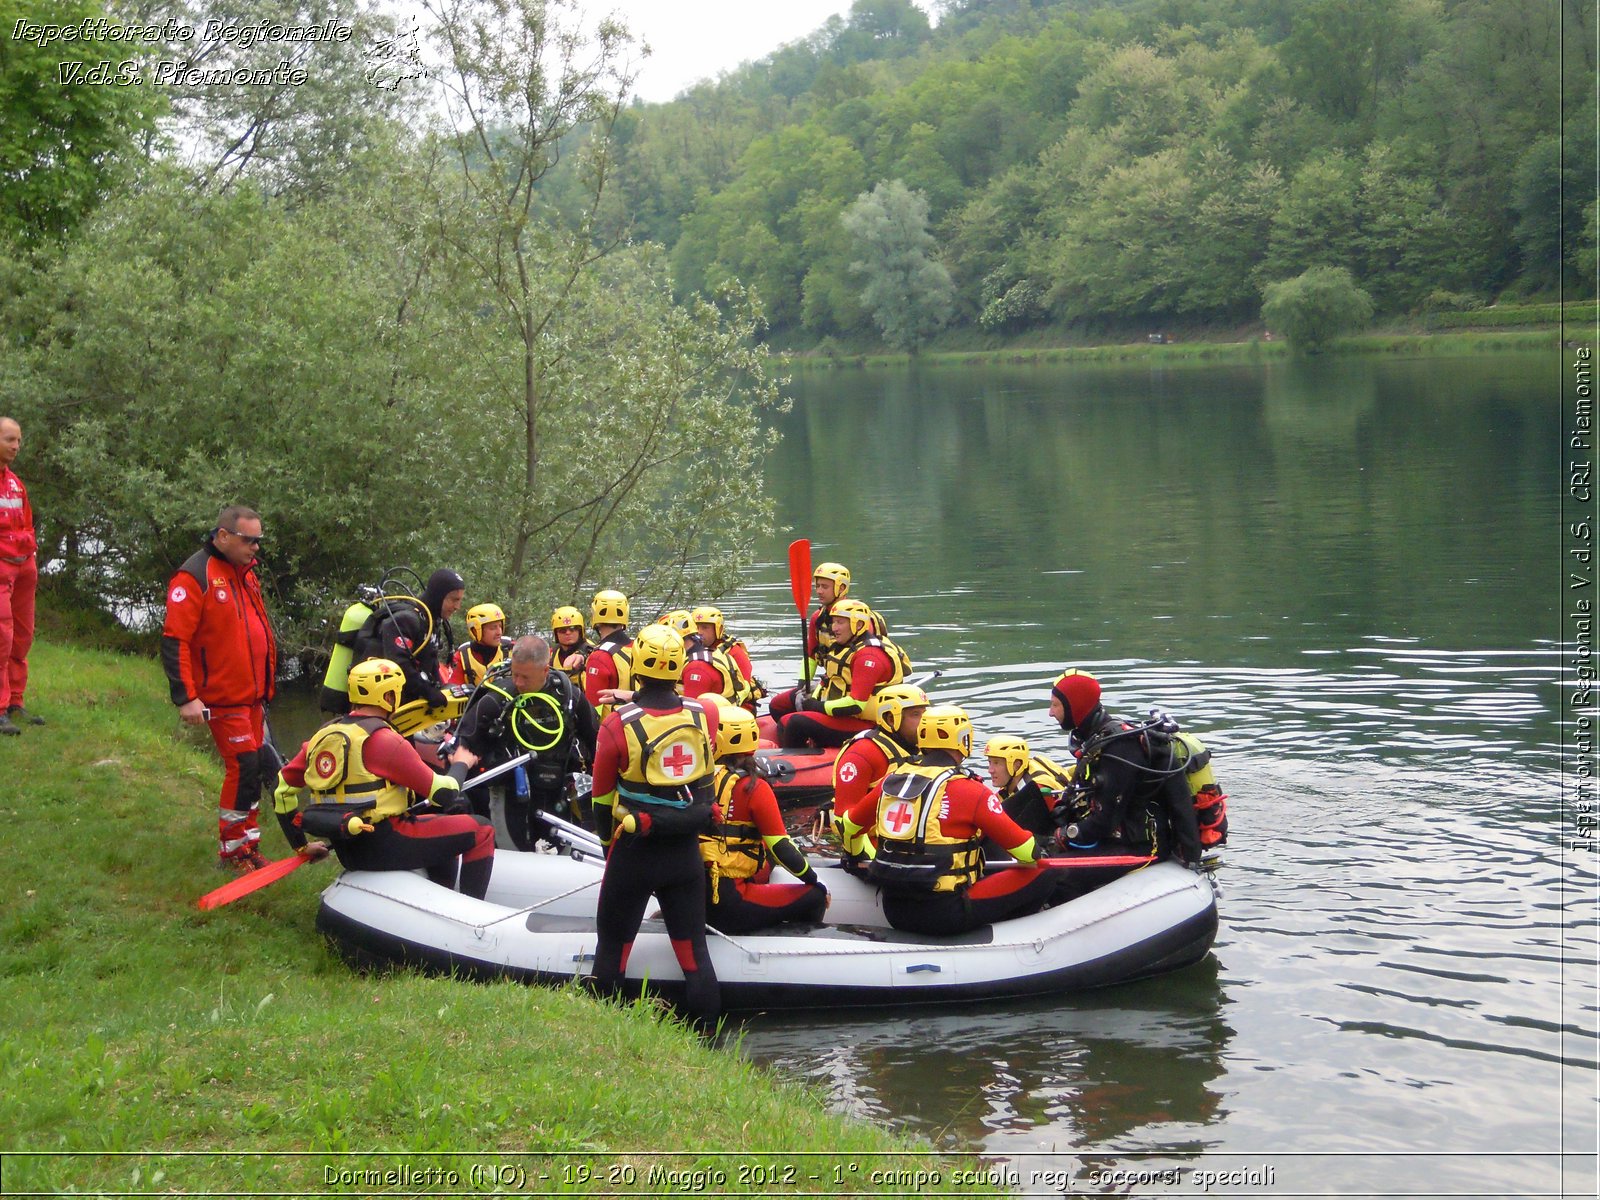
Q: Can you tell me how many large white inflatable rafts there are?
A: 1